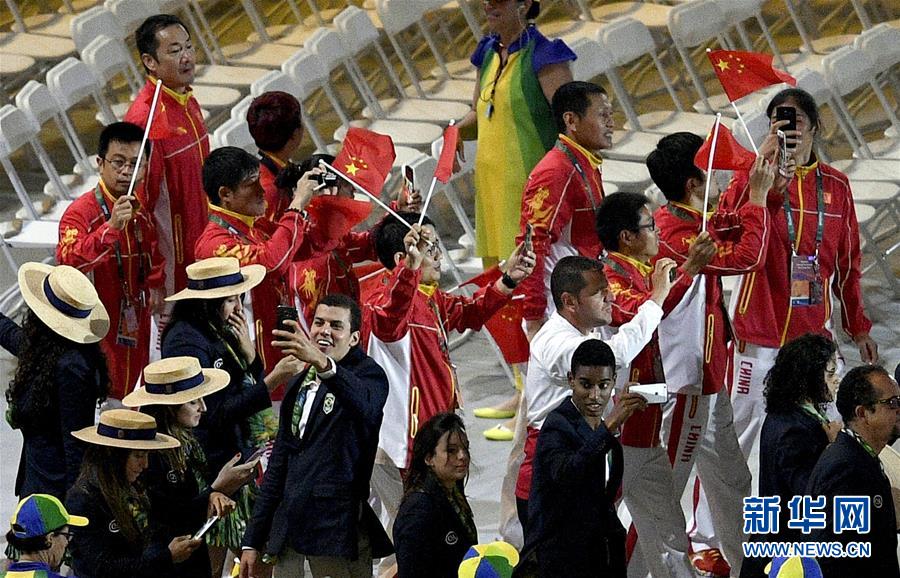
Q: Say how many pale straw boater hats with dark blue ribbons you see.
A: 4